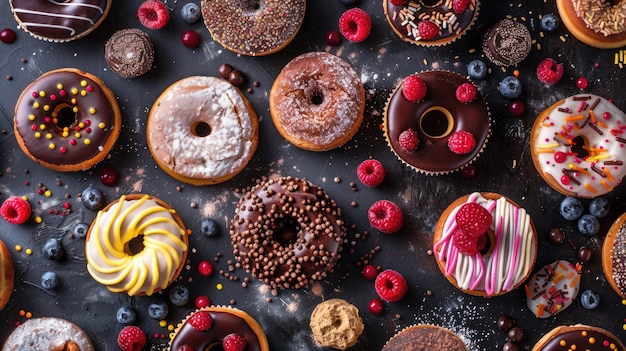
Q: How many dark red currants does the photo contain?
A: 11